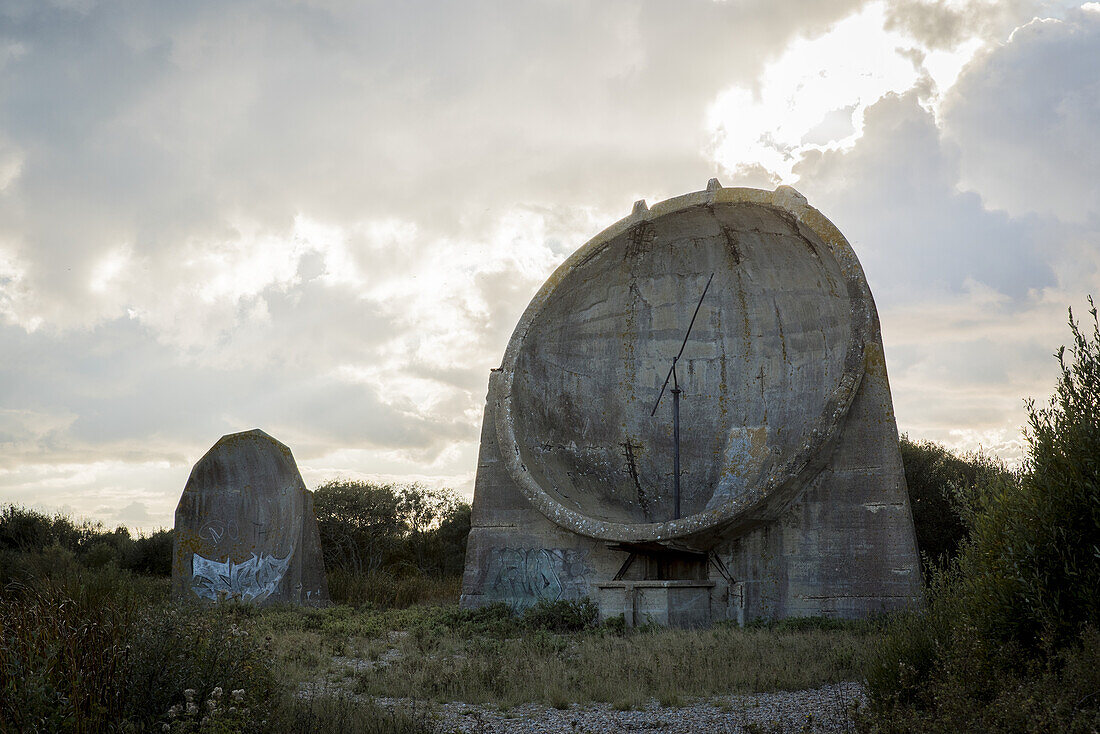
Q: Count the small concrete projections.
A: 3